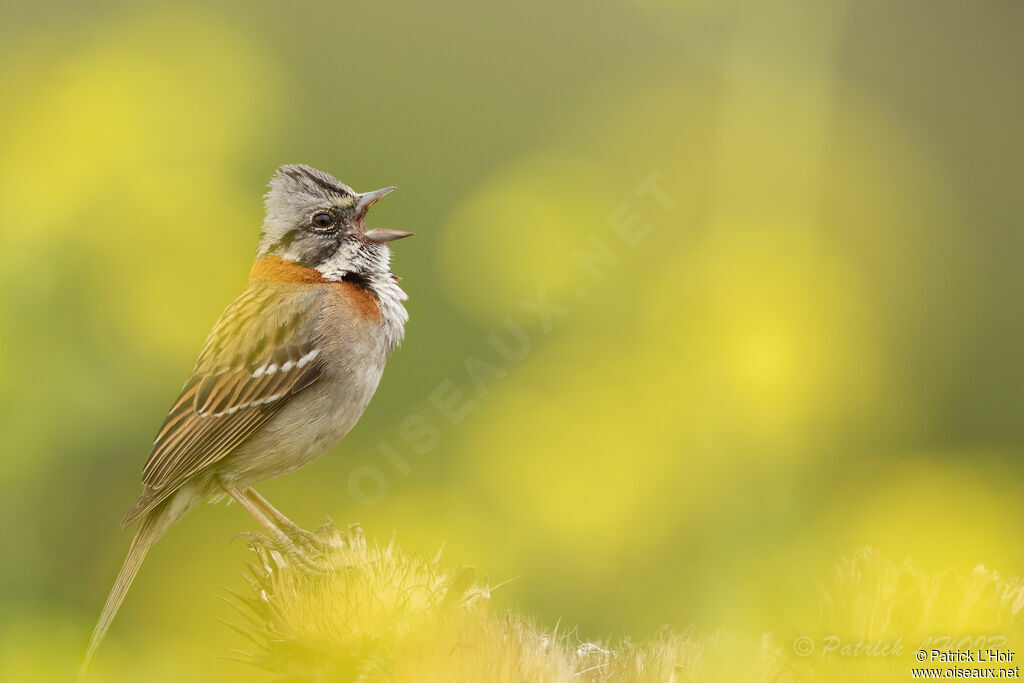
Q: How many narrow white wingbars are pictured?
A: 2